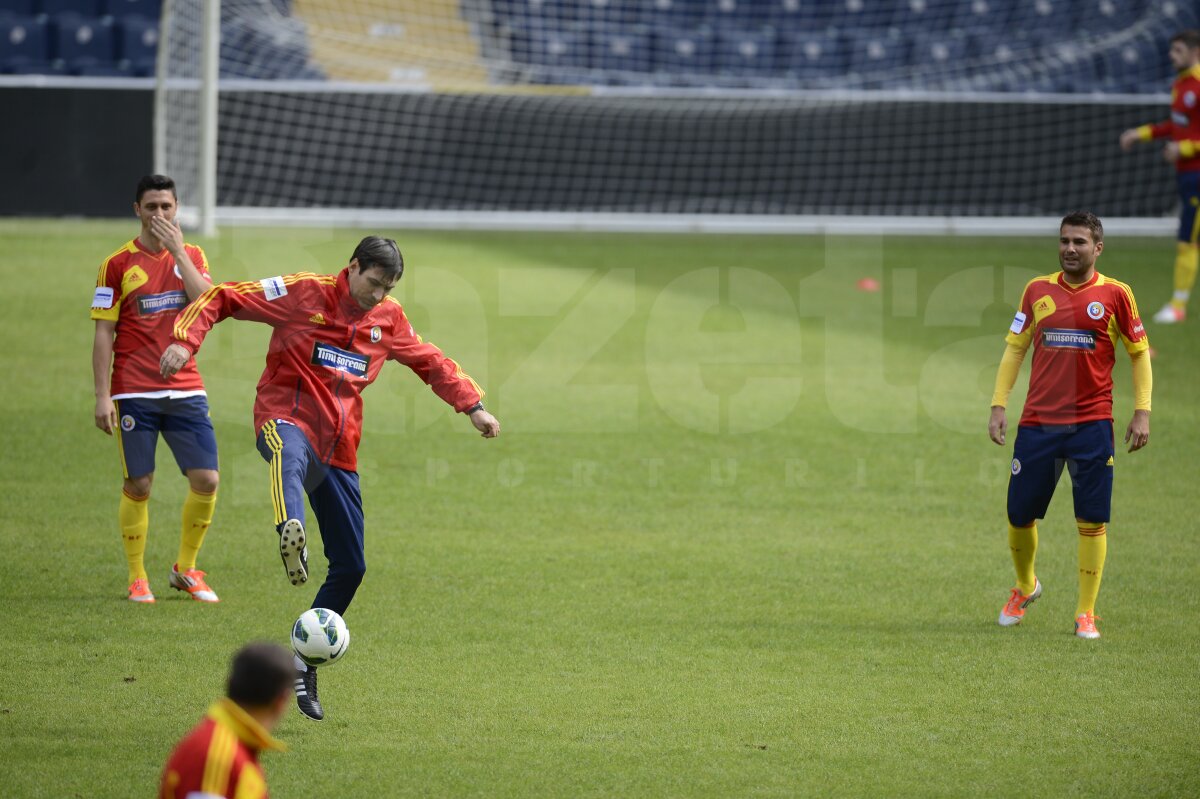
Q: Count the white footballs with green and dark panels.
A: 1